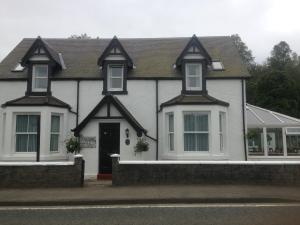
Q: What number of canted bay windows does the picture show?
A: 2